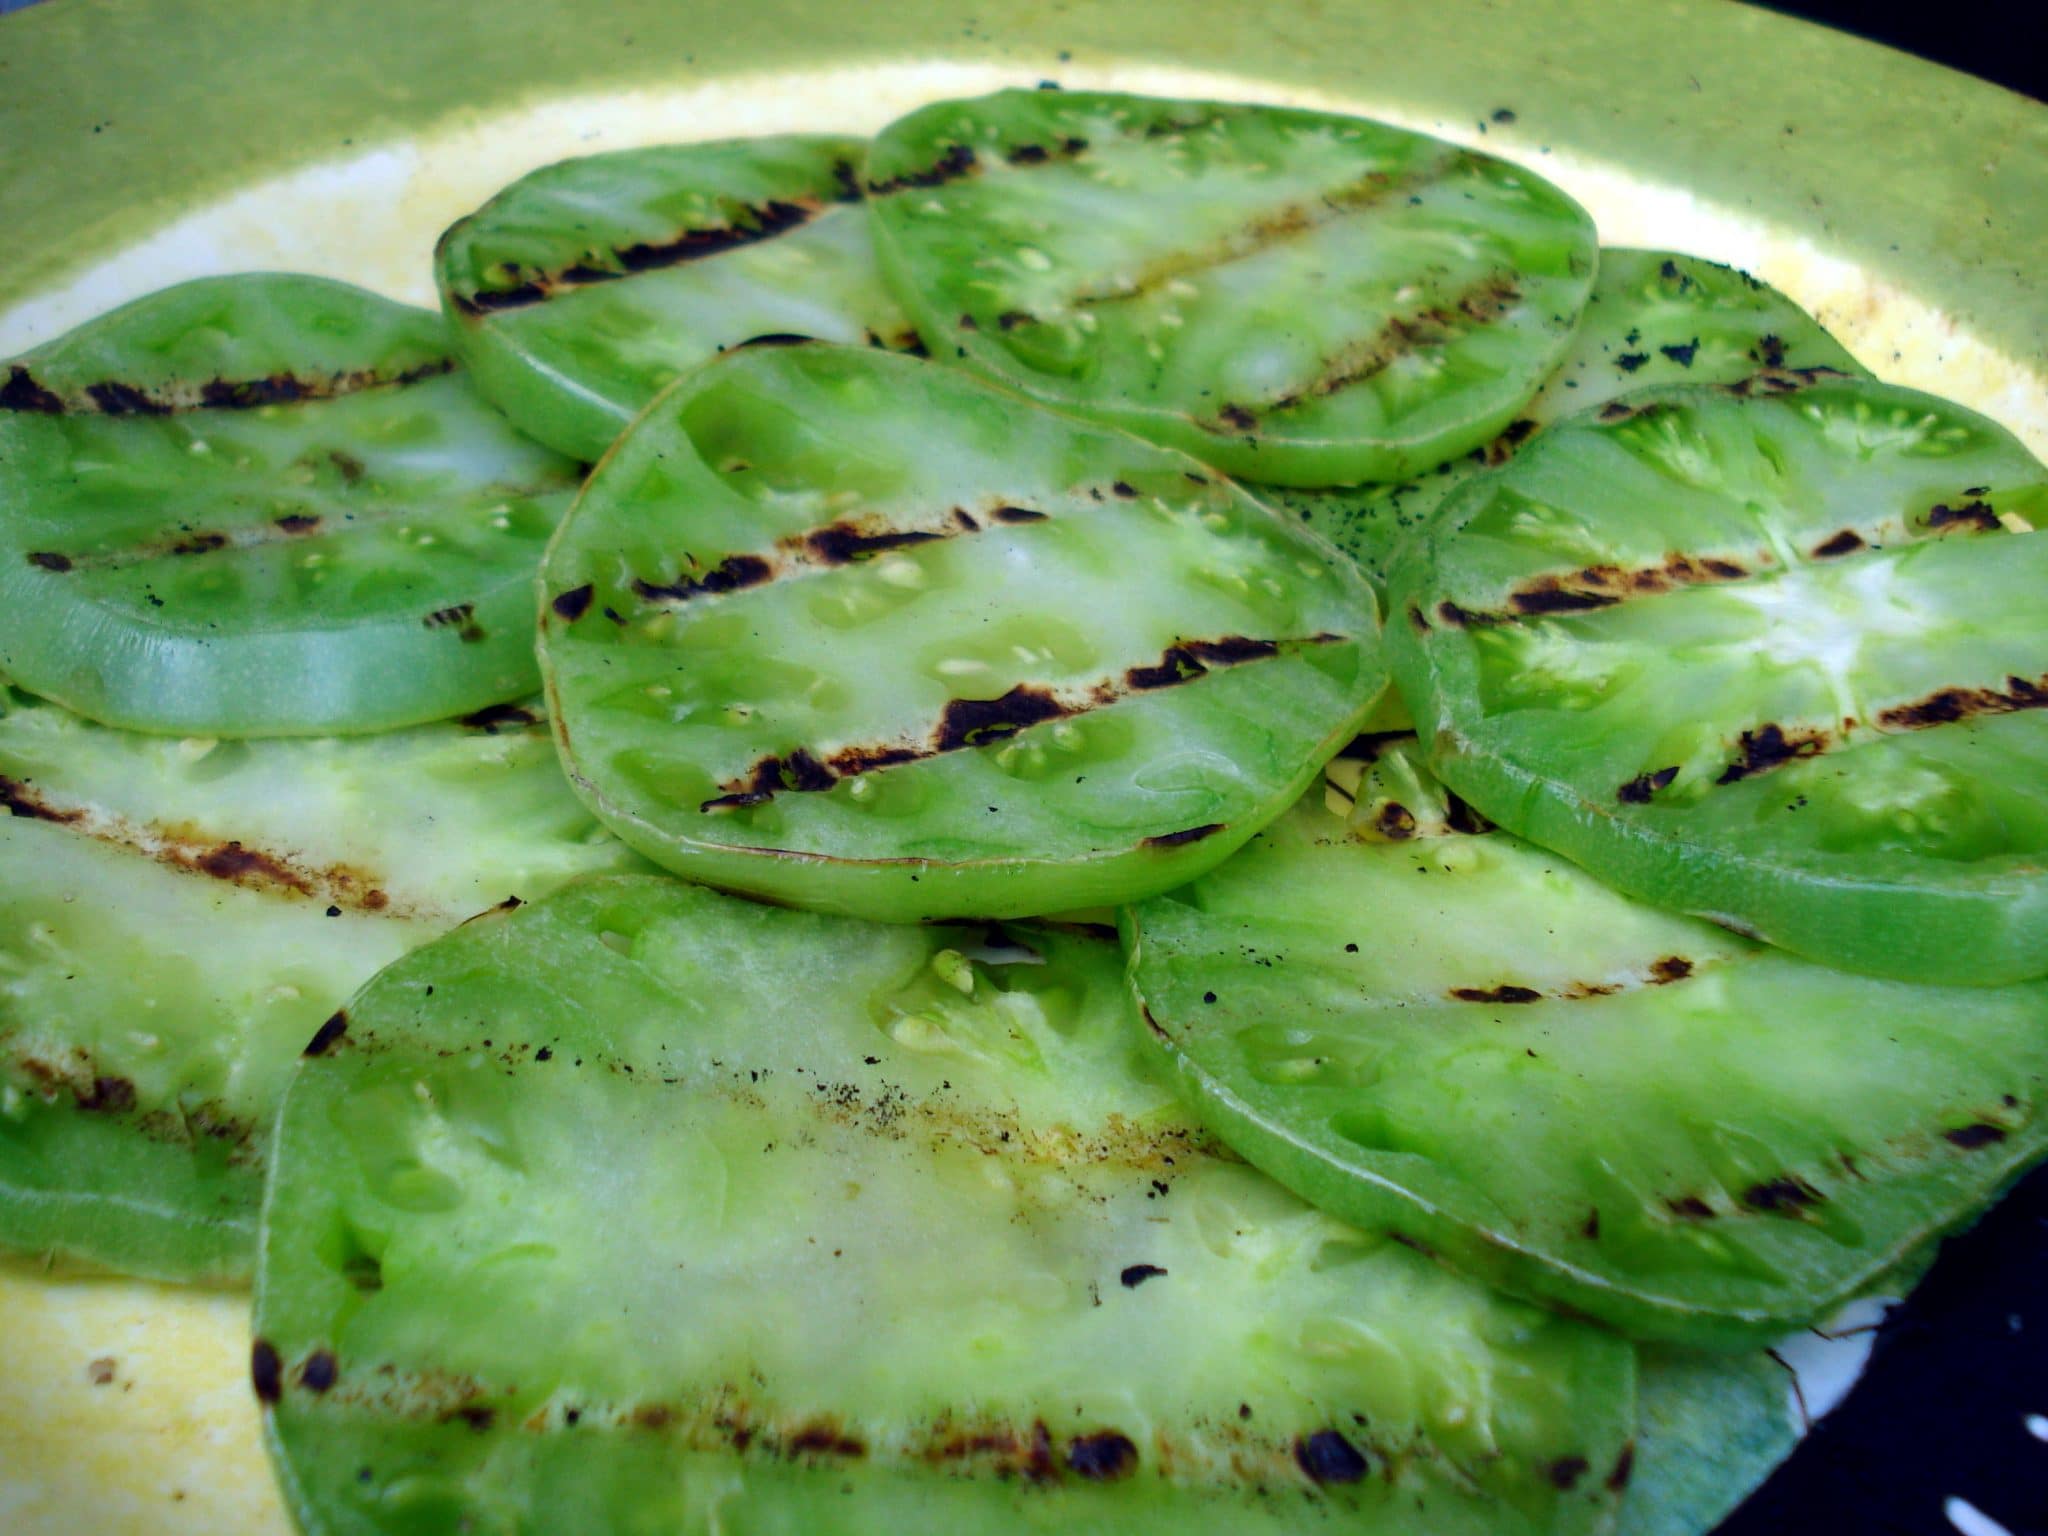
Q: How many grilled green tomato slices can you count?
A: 9